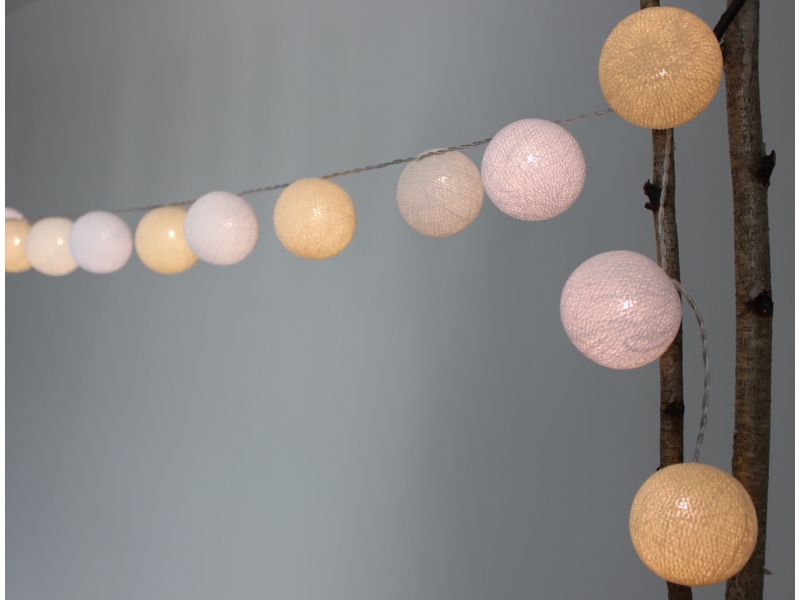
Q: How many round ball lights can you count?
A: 12